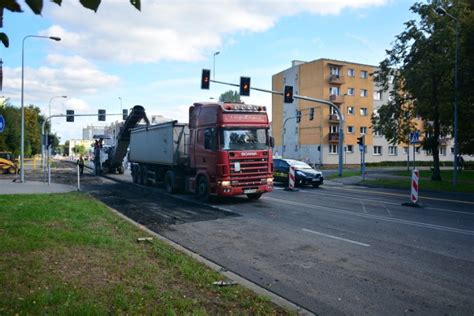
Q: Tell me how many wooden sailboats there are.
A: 0